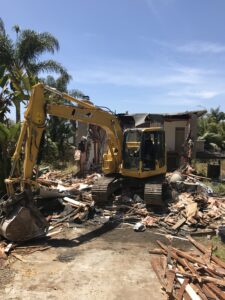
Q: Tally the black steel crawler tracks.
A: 2